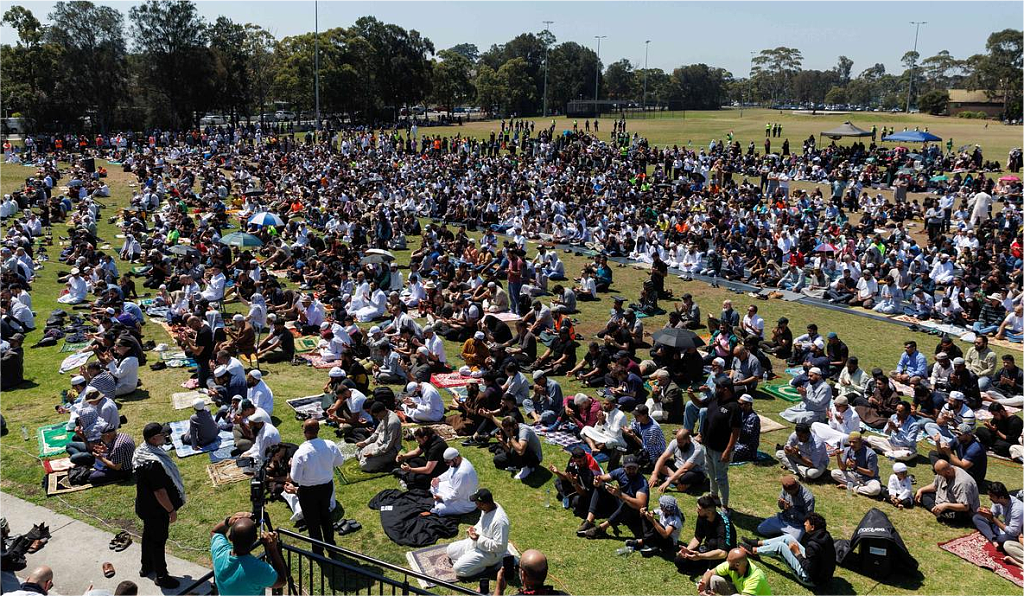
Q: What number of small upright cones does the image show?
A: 0